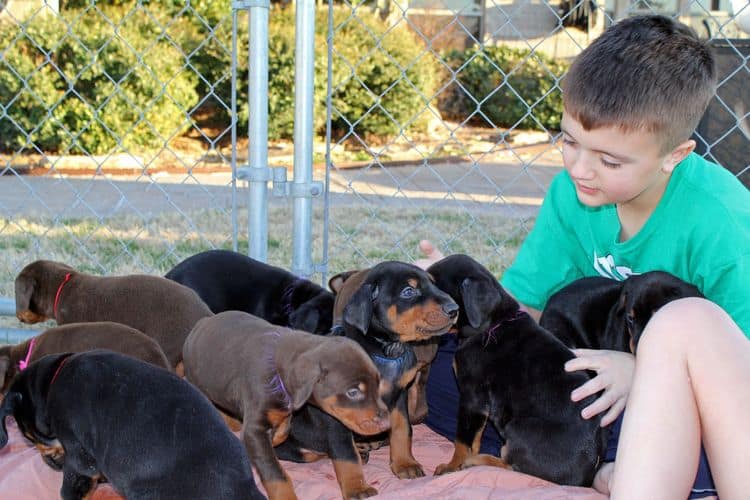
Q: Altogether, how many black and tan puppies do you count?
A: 5